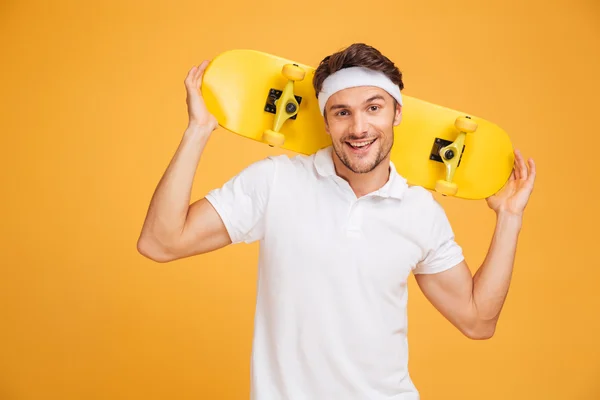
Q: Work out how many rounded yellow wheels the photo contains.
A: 4